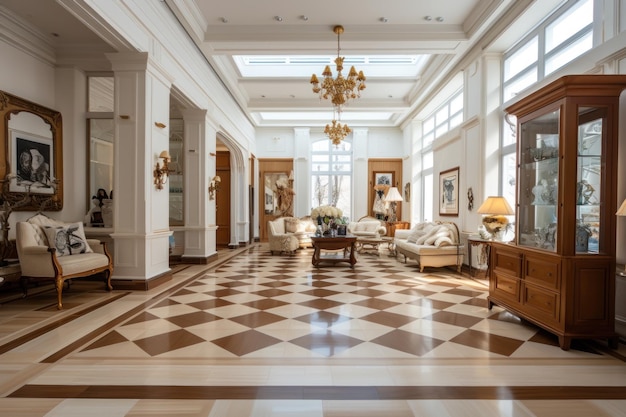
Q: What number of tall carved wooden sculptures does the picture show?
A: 0